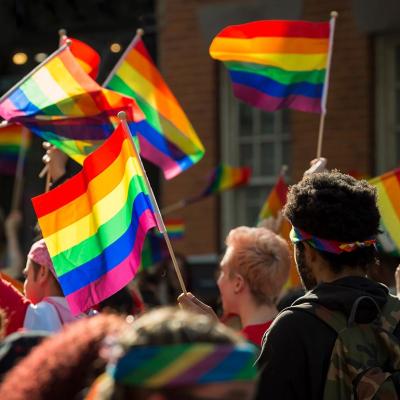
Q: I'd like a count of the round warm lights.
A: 3